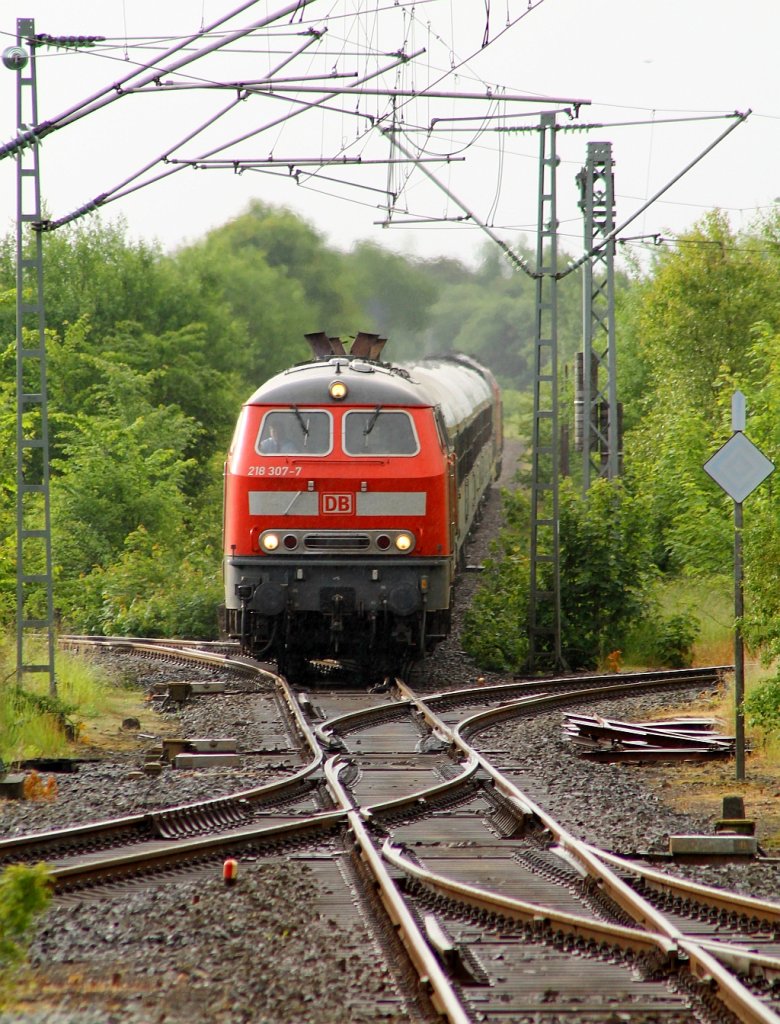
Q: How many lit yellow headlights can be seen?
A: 3